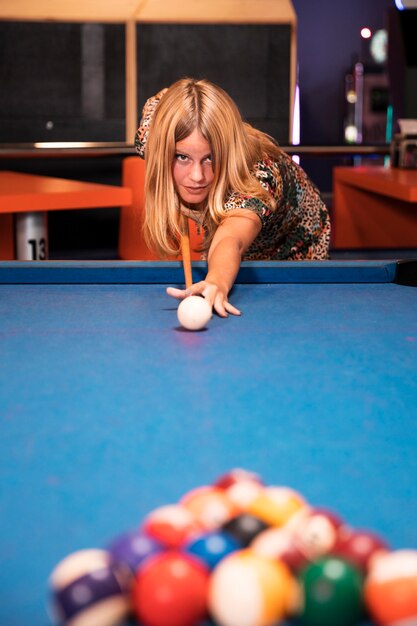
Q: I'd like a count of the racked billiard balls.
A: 15